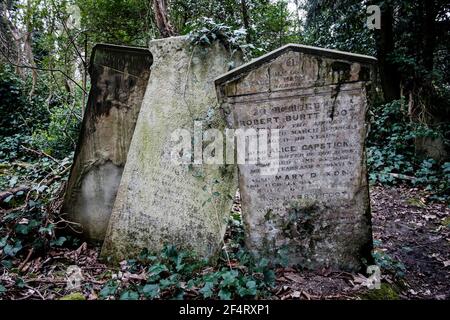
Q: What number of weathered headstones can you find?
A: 3